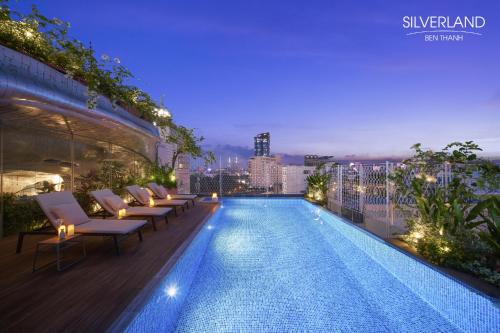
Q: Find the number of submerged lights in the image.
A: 3